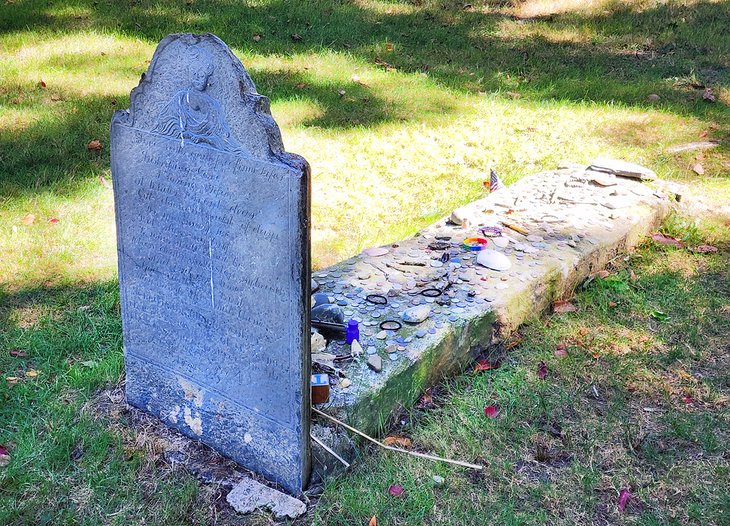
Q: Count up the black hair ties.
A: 3